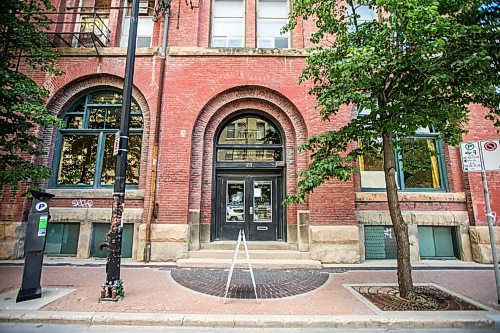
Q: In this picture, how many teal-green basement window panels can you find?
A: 4